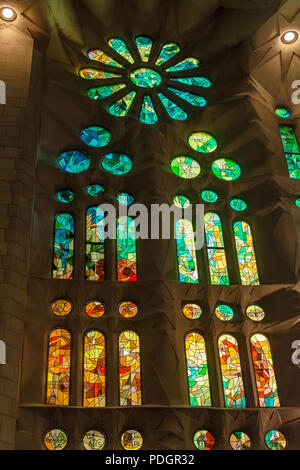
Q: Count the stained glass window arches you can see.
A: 12